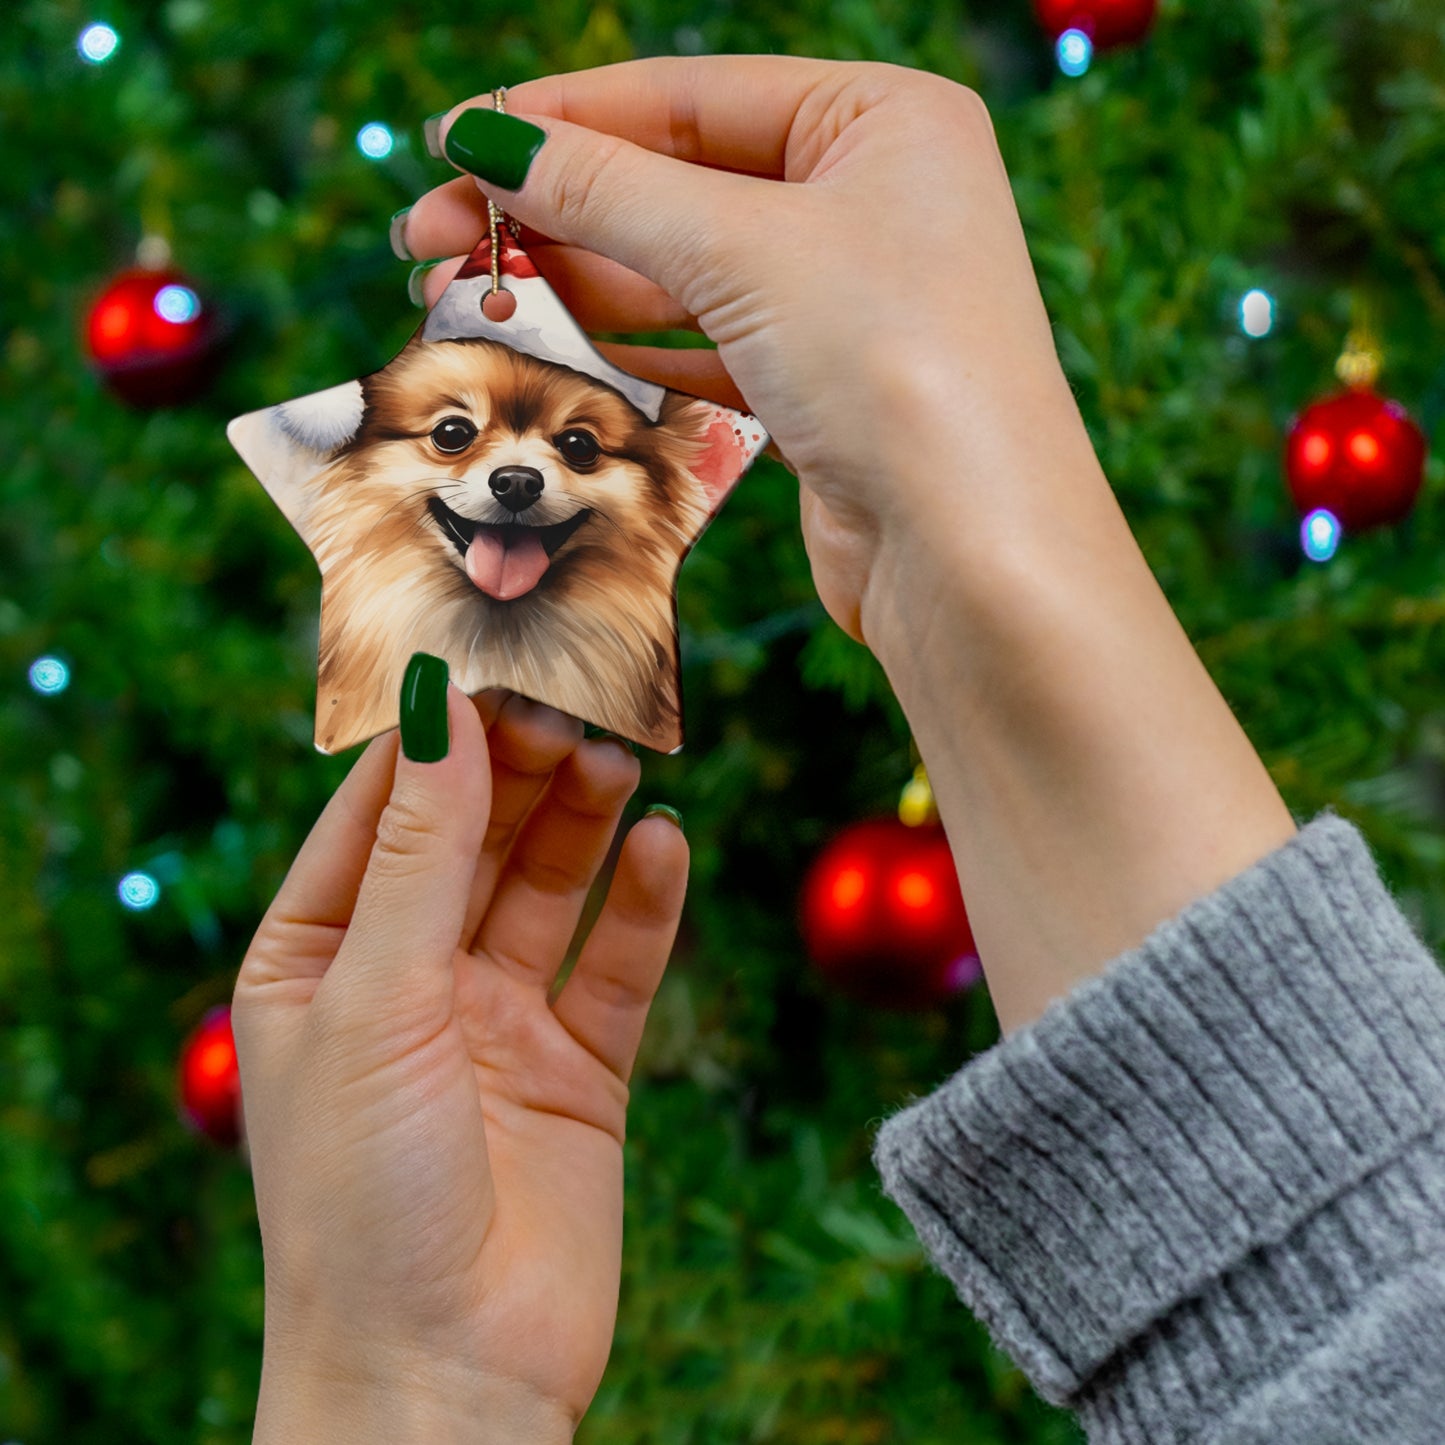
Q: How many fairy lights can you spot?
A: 8